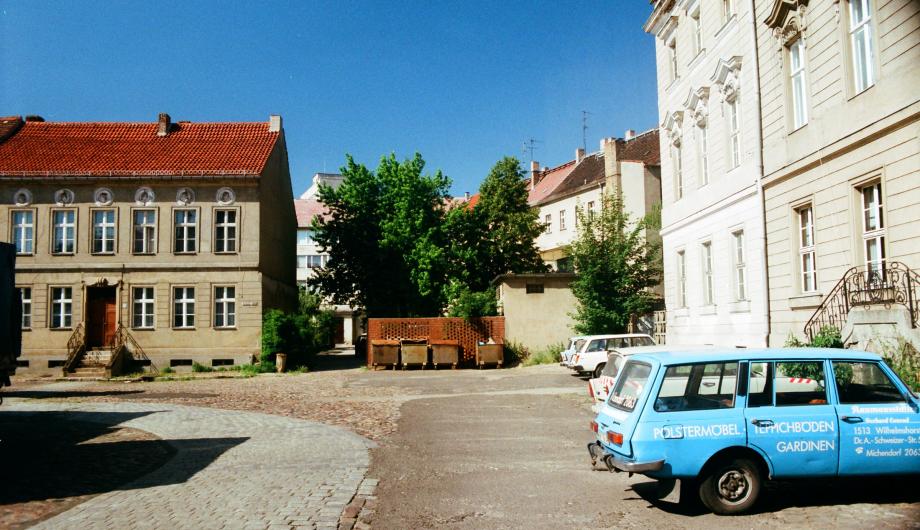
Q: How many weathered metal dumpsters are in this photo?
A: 4